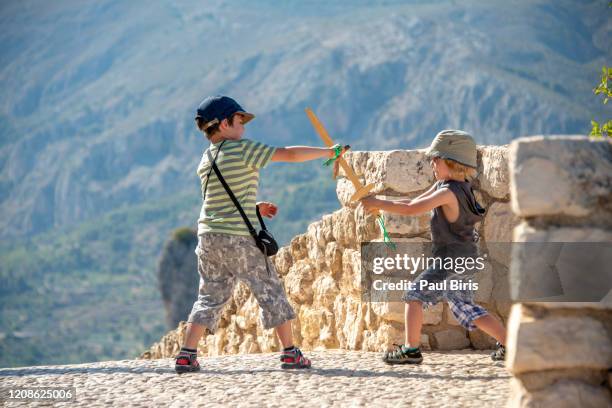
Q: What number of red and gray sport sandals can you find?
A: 2